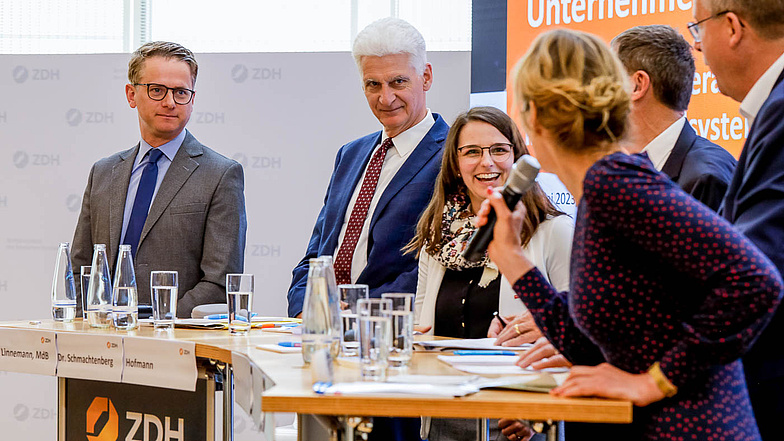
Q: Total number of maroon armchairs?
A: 0